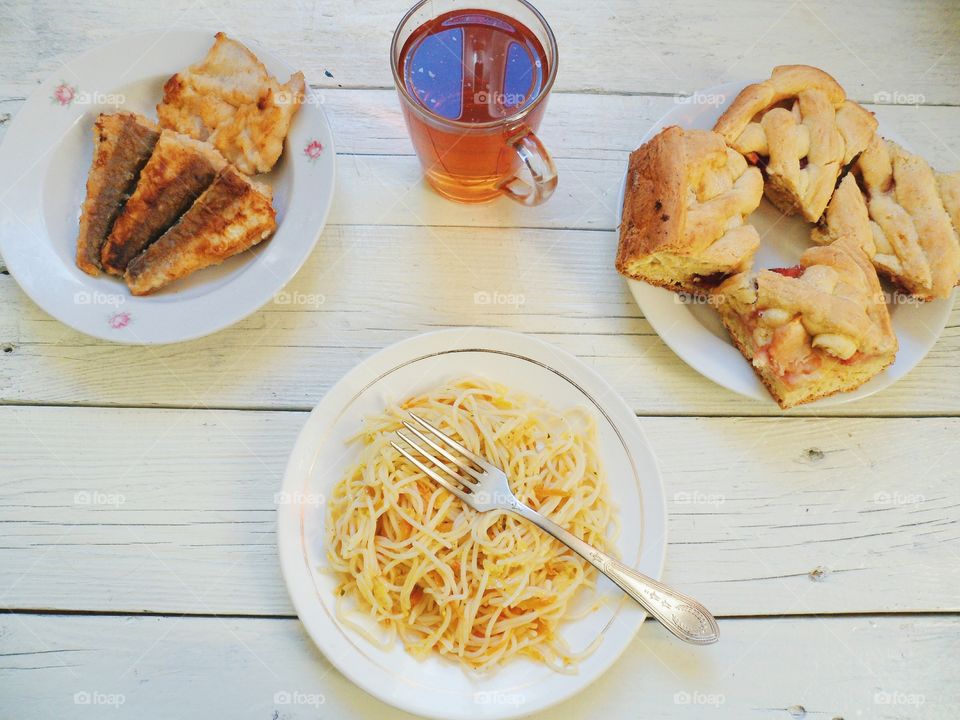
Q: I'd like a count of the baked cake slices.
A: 4